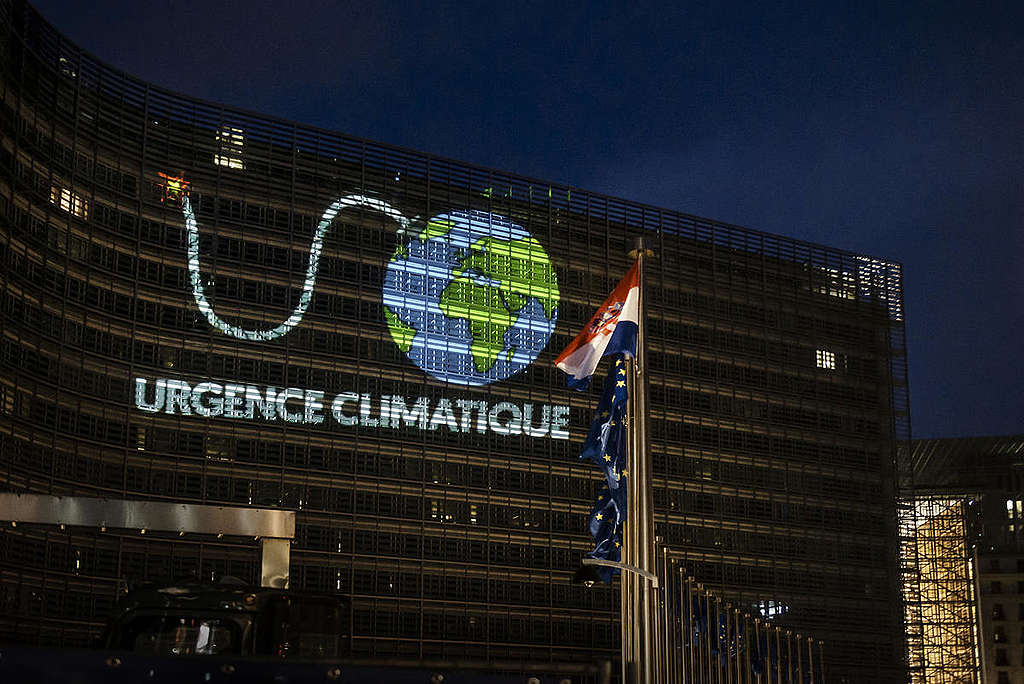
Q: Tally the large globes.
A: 1